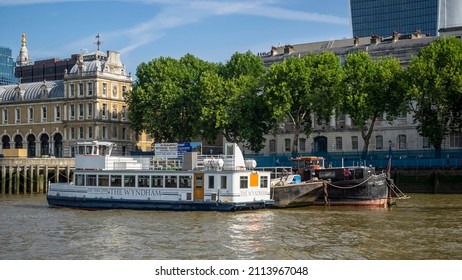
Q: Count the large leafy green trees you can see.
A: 5